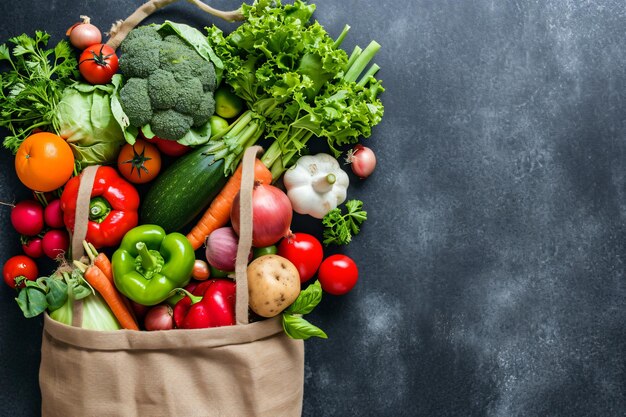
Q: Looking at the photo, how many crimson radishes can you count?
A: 4